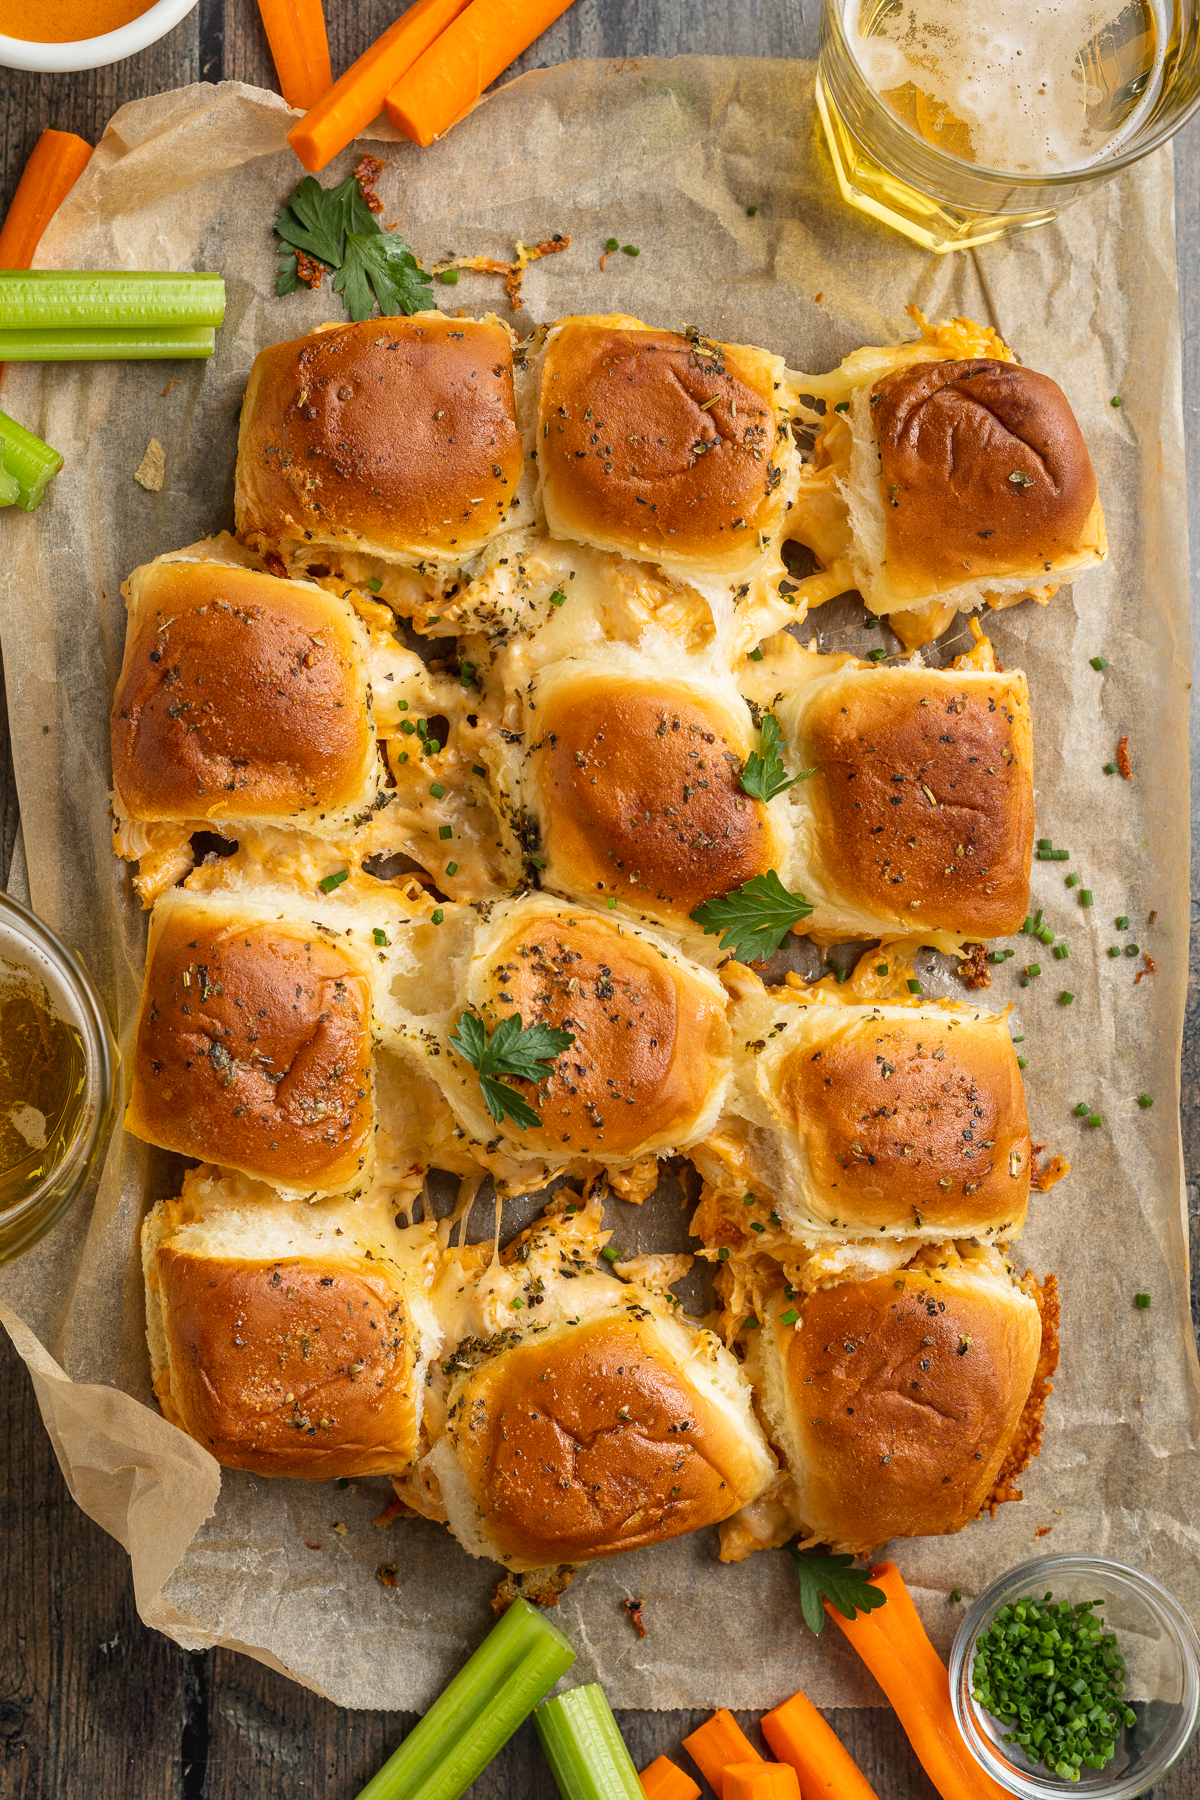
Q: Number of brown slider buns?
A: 12